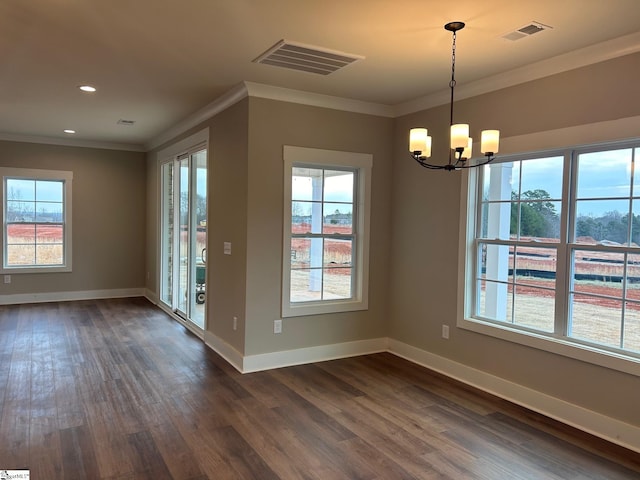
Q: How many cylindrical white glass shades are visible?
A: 5